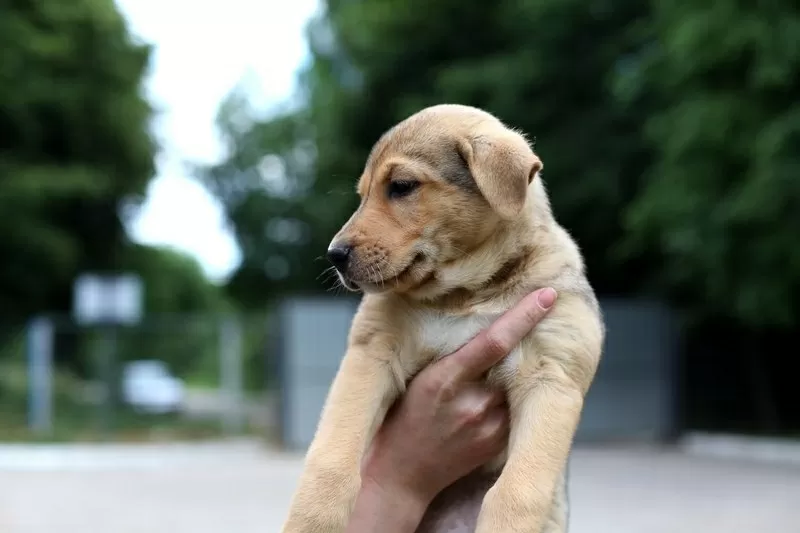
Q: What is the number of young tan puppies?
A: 1